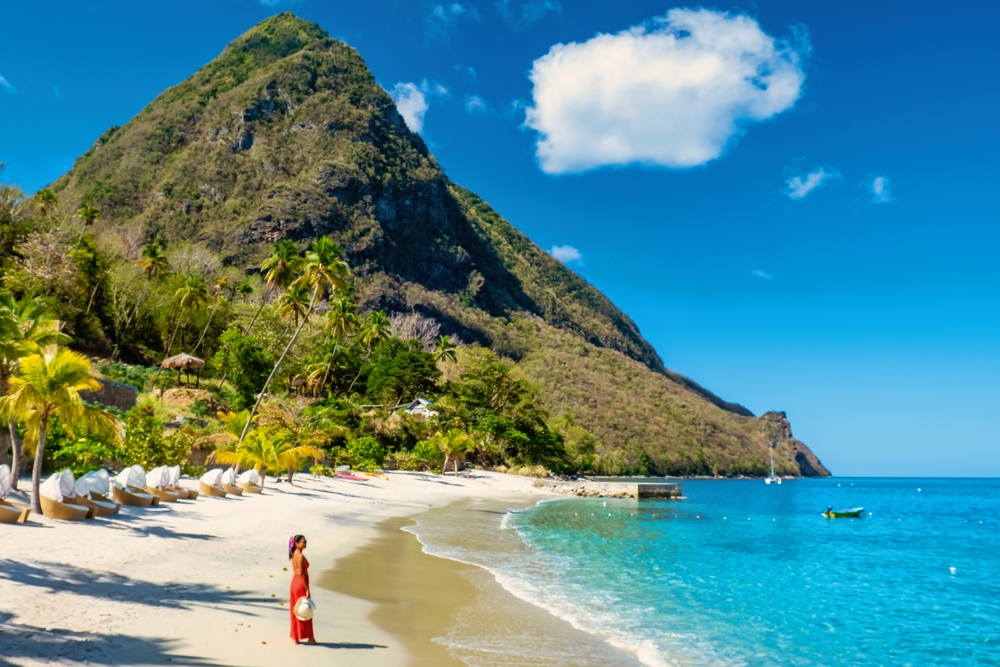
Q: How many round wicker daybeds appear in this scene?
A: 9